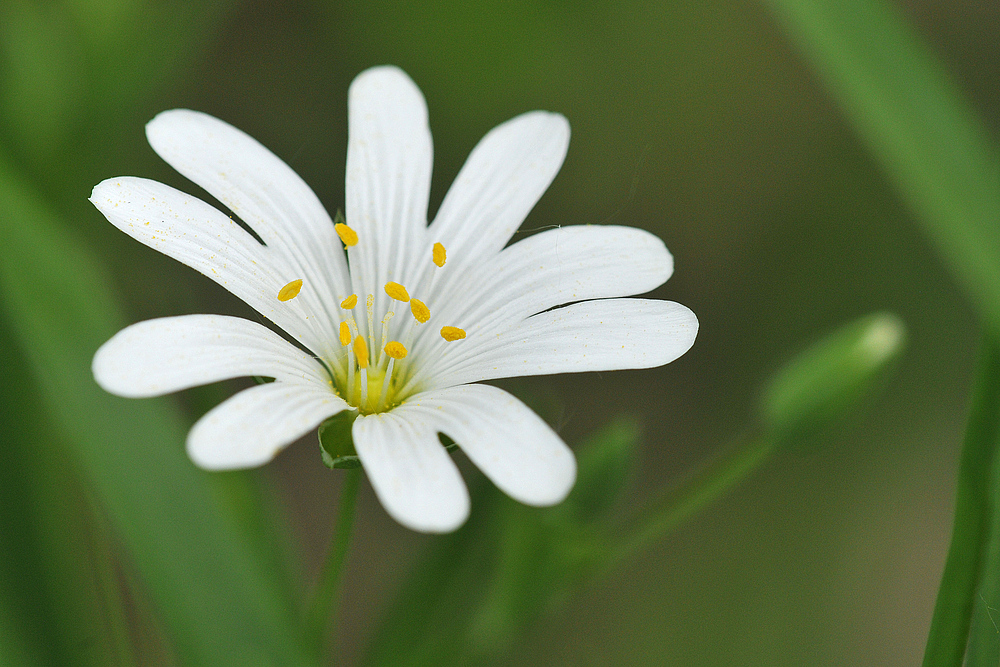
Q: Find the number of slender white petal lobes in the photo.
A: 10